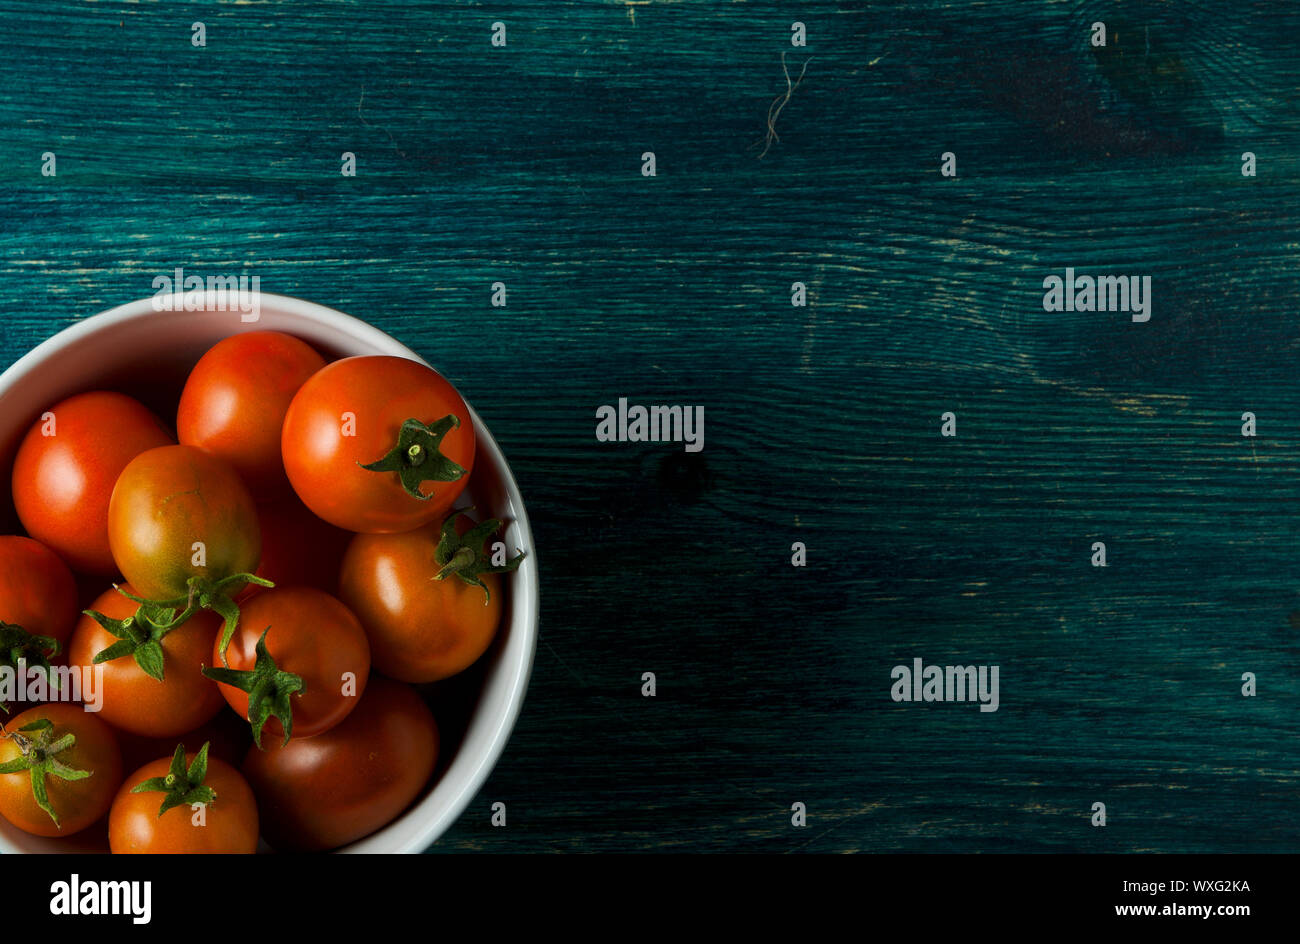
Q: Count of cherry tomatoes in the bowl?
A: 12